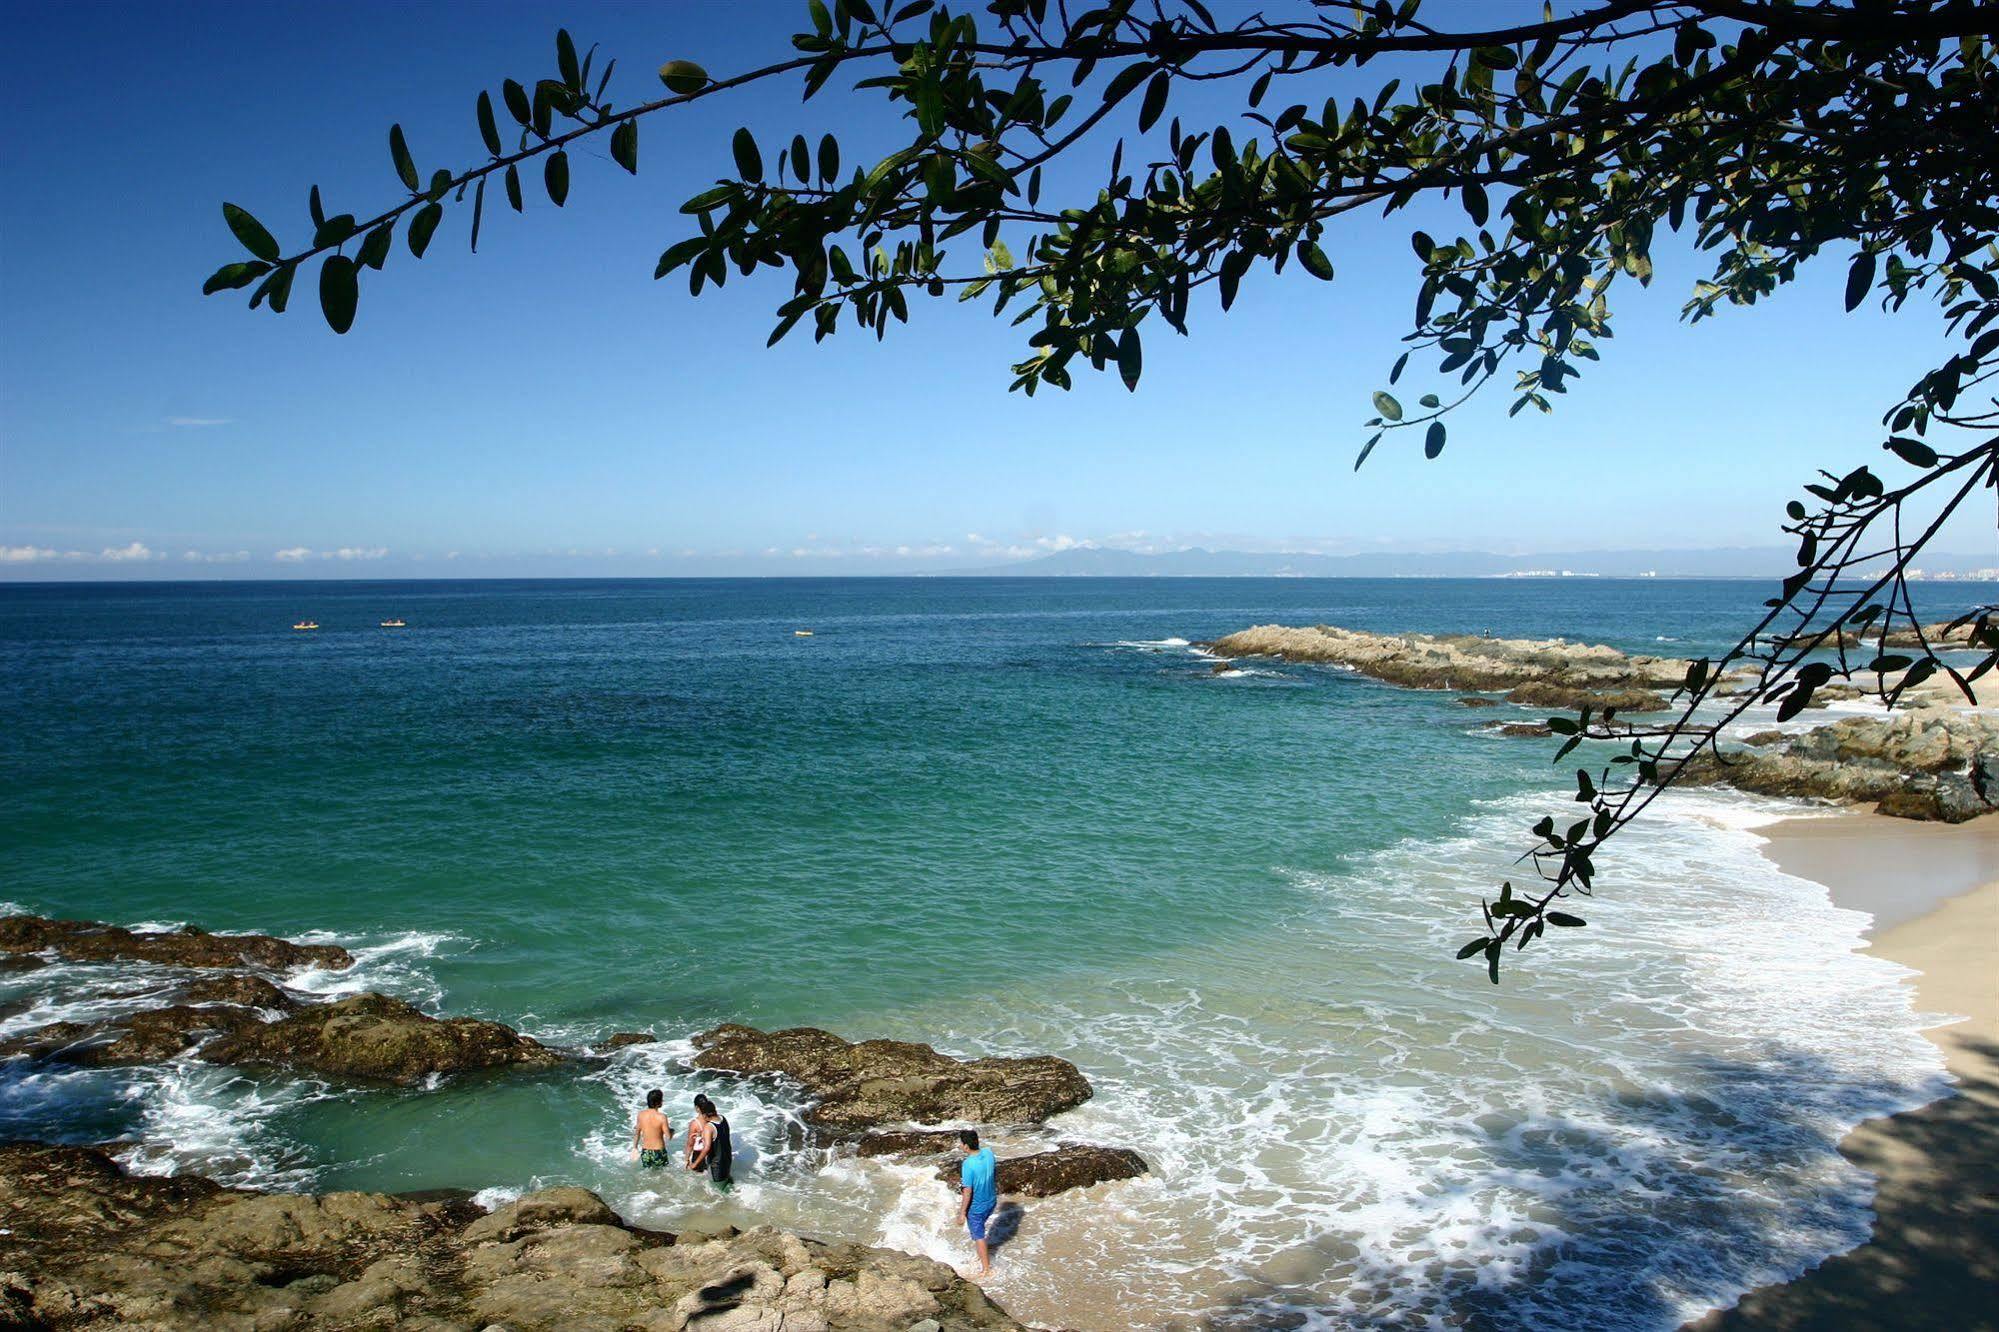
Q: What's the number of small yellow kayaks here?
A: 3